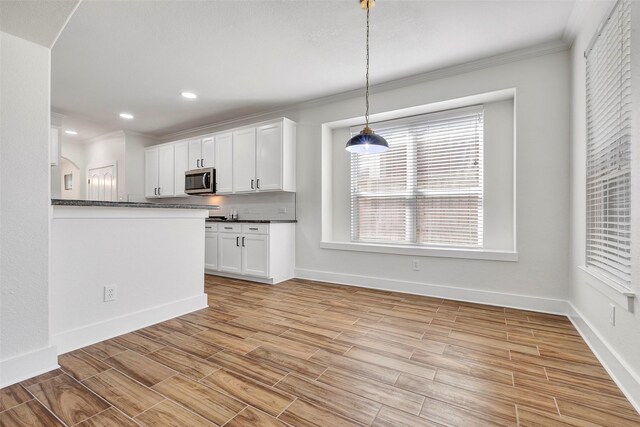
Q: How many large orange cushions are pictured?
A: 0